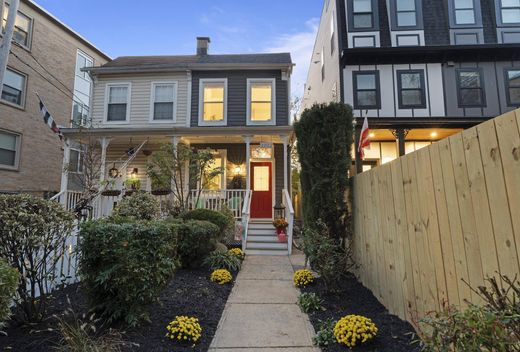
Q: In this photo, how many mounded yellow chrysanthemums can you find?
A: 5